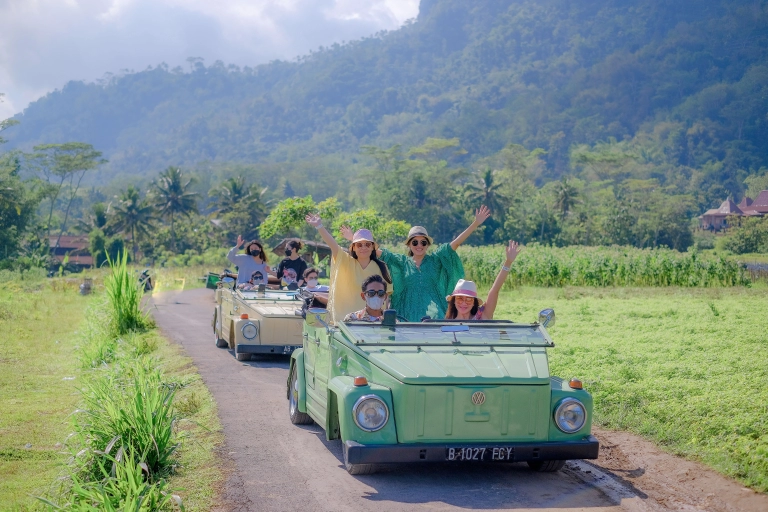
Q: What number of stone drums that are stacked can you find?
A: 0